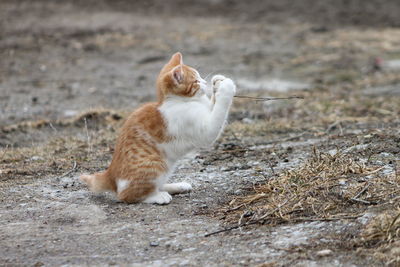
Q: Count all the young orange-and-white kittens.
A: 1